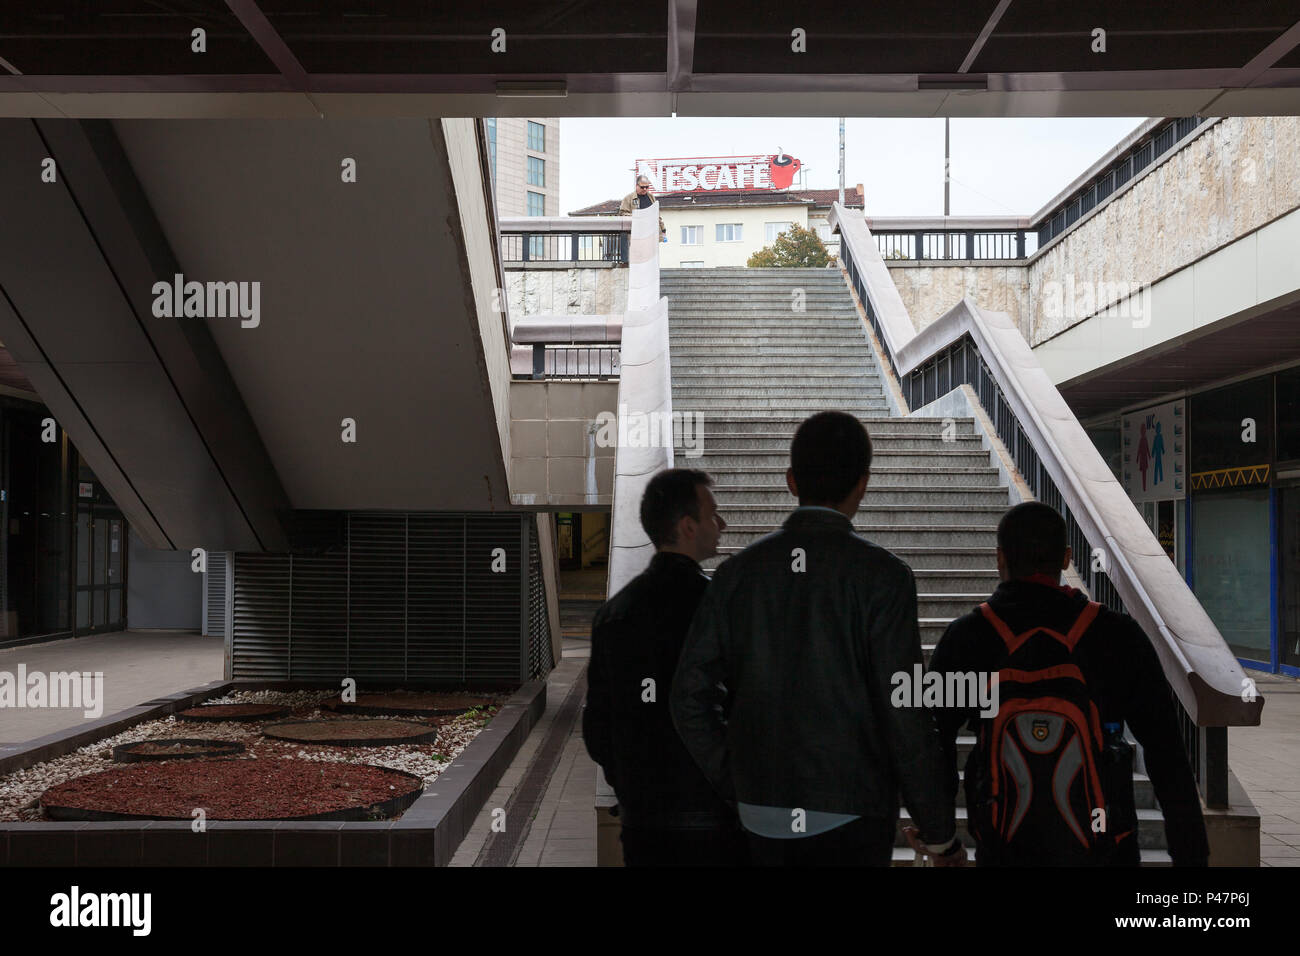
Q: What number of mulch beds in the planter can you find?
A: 5